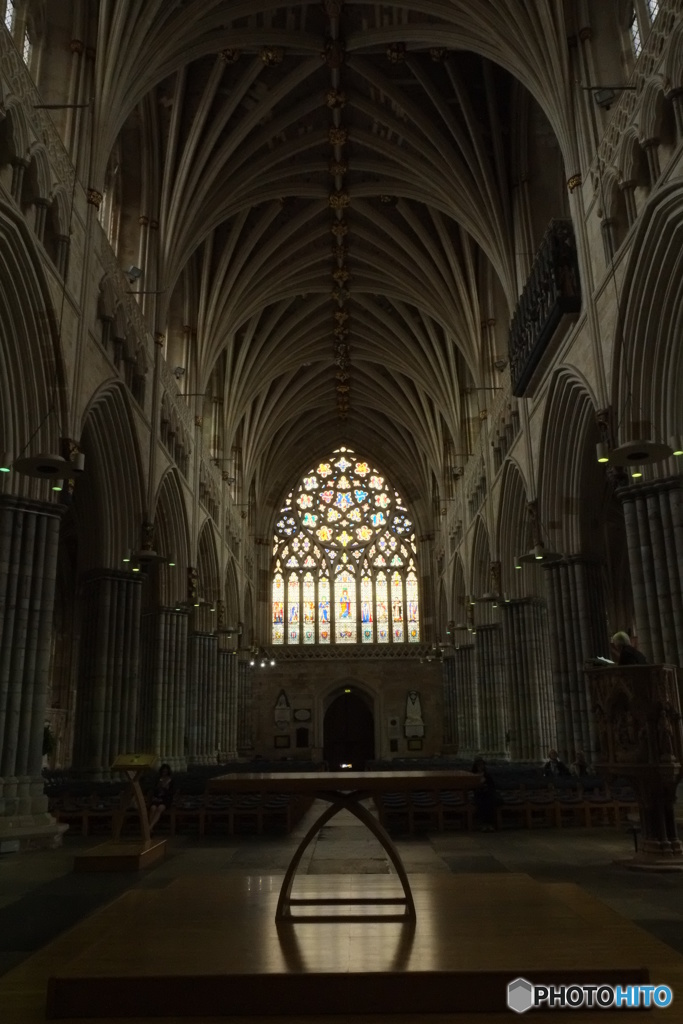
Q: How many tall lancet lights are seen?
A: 9